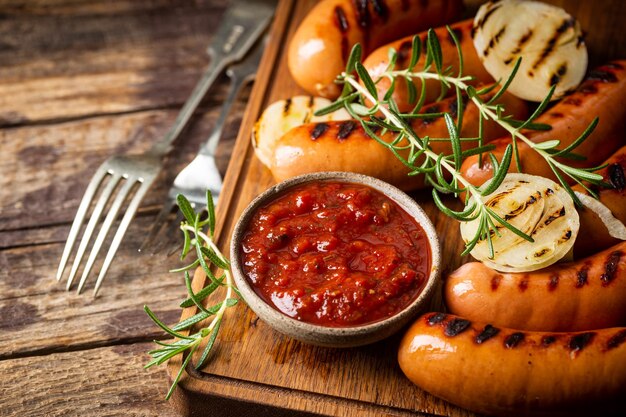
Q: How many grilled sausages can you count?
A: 7